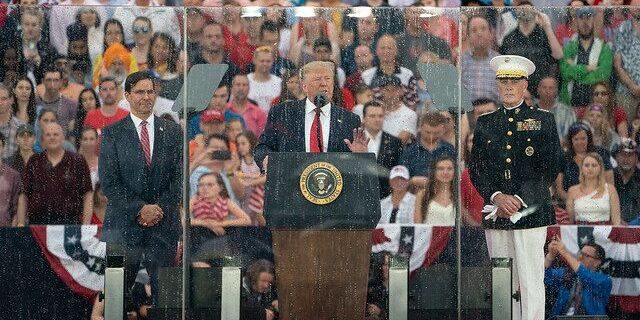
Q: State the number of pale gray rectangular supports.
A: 4